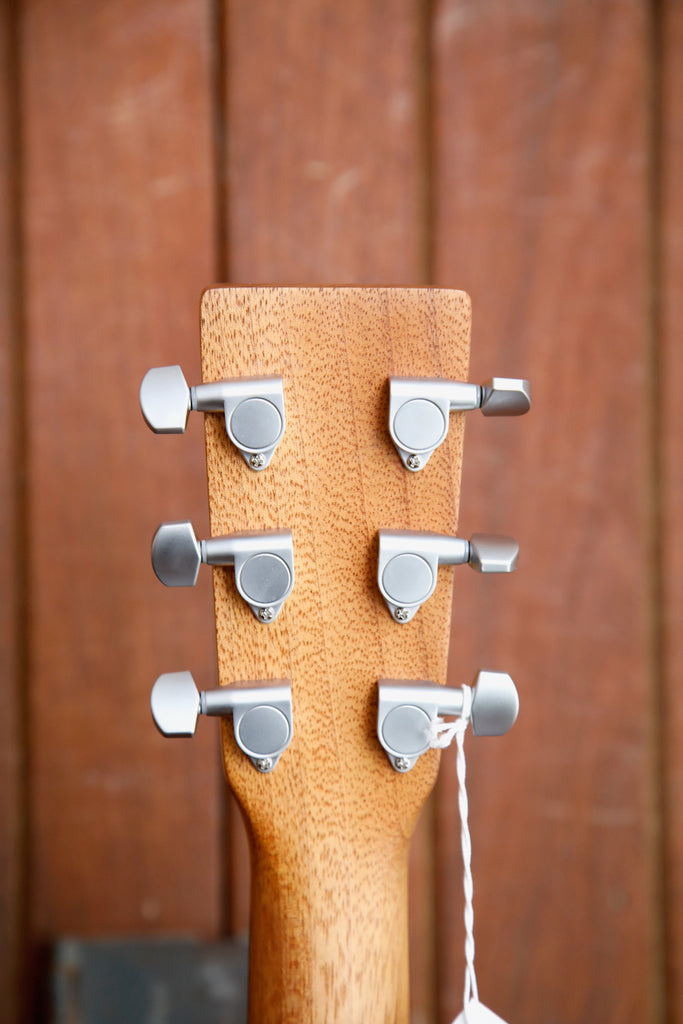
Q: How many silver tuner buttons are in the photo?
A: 6